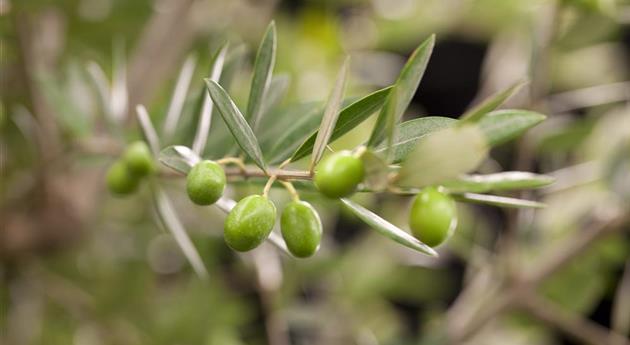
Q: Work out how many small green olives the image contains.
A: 7